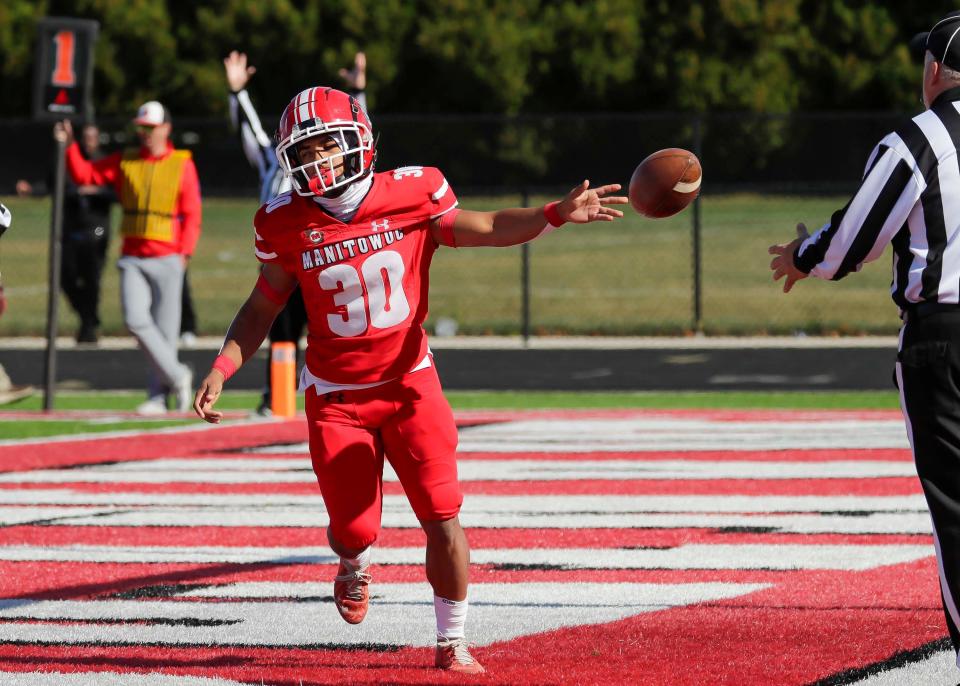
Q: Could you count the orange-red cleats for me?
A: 2